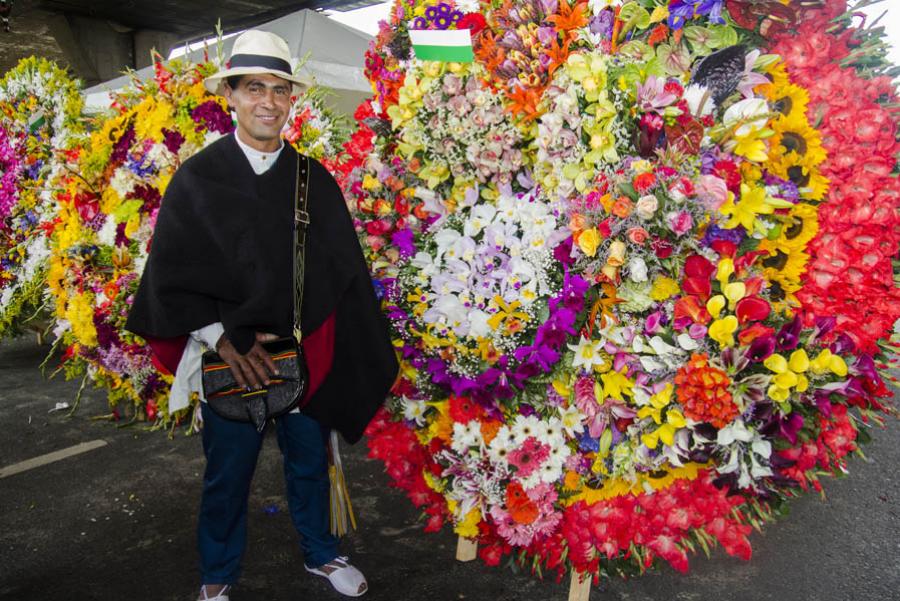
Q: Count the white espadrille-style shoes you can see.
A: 2